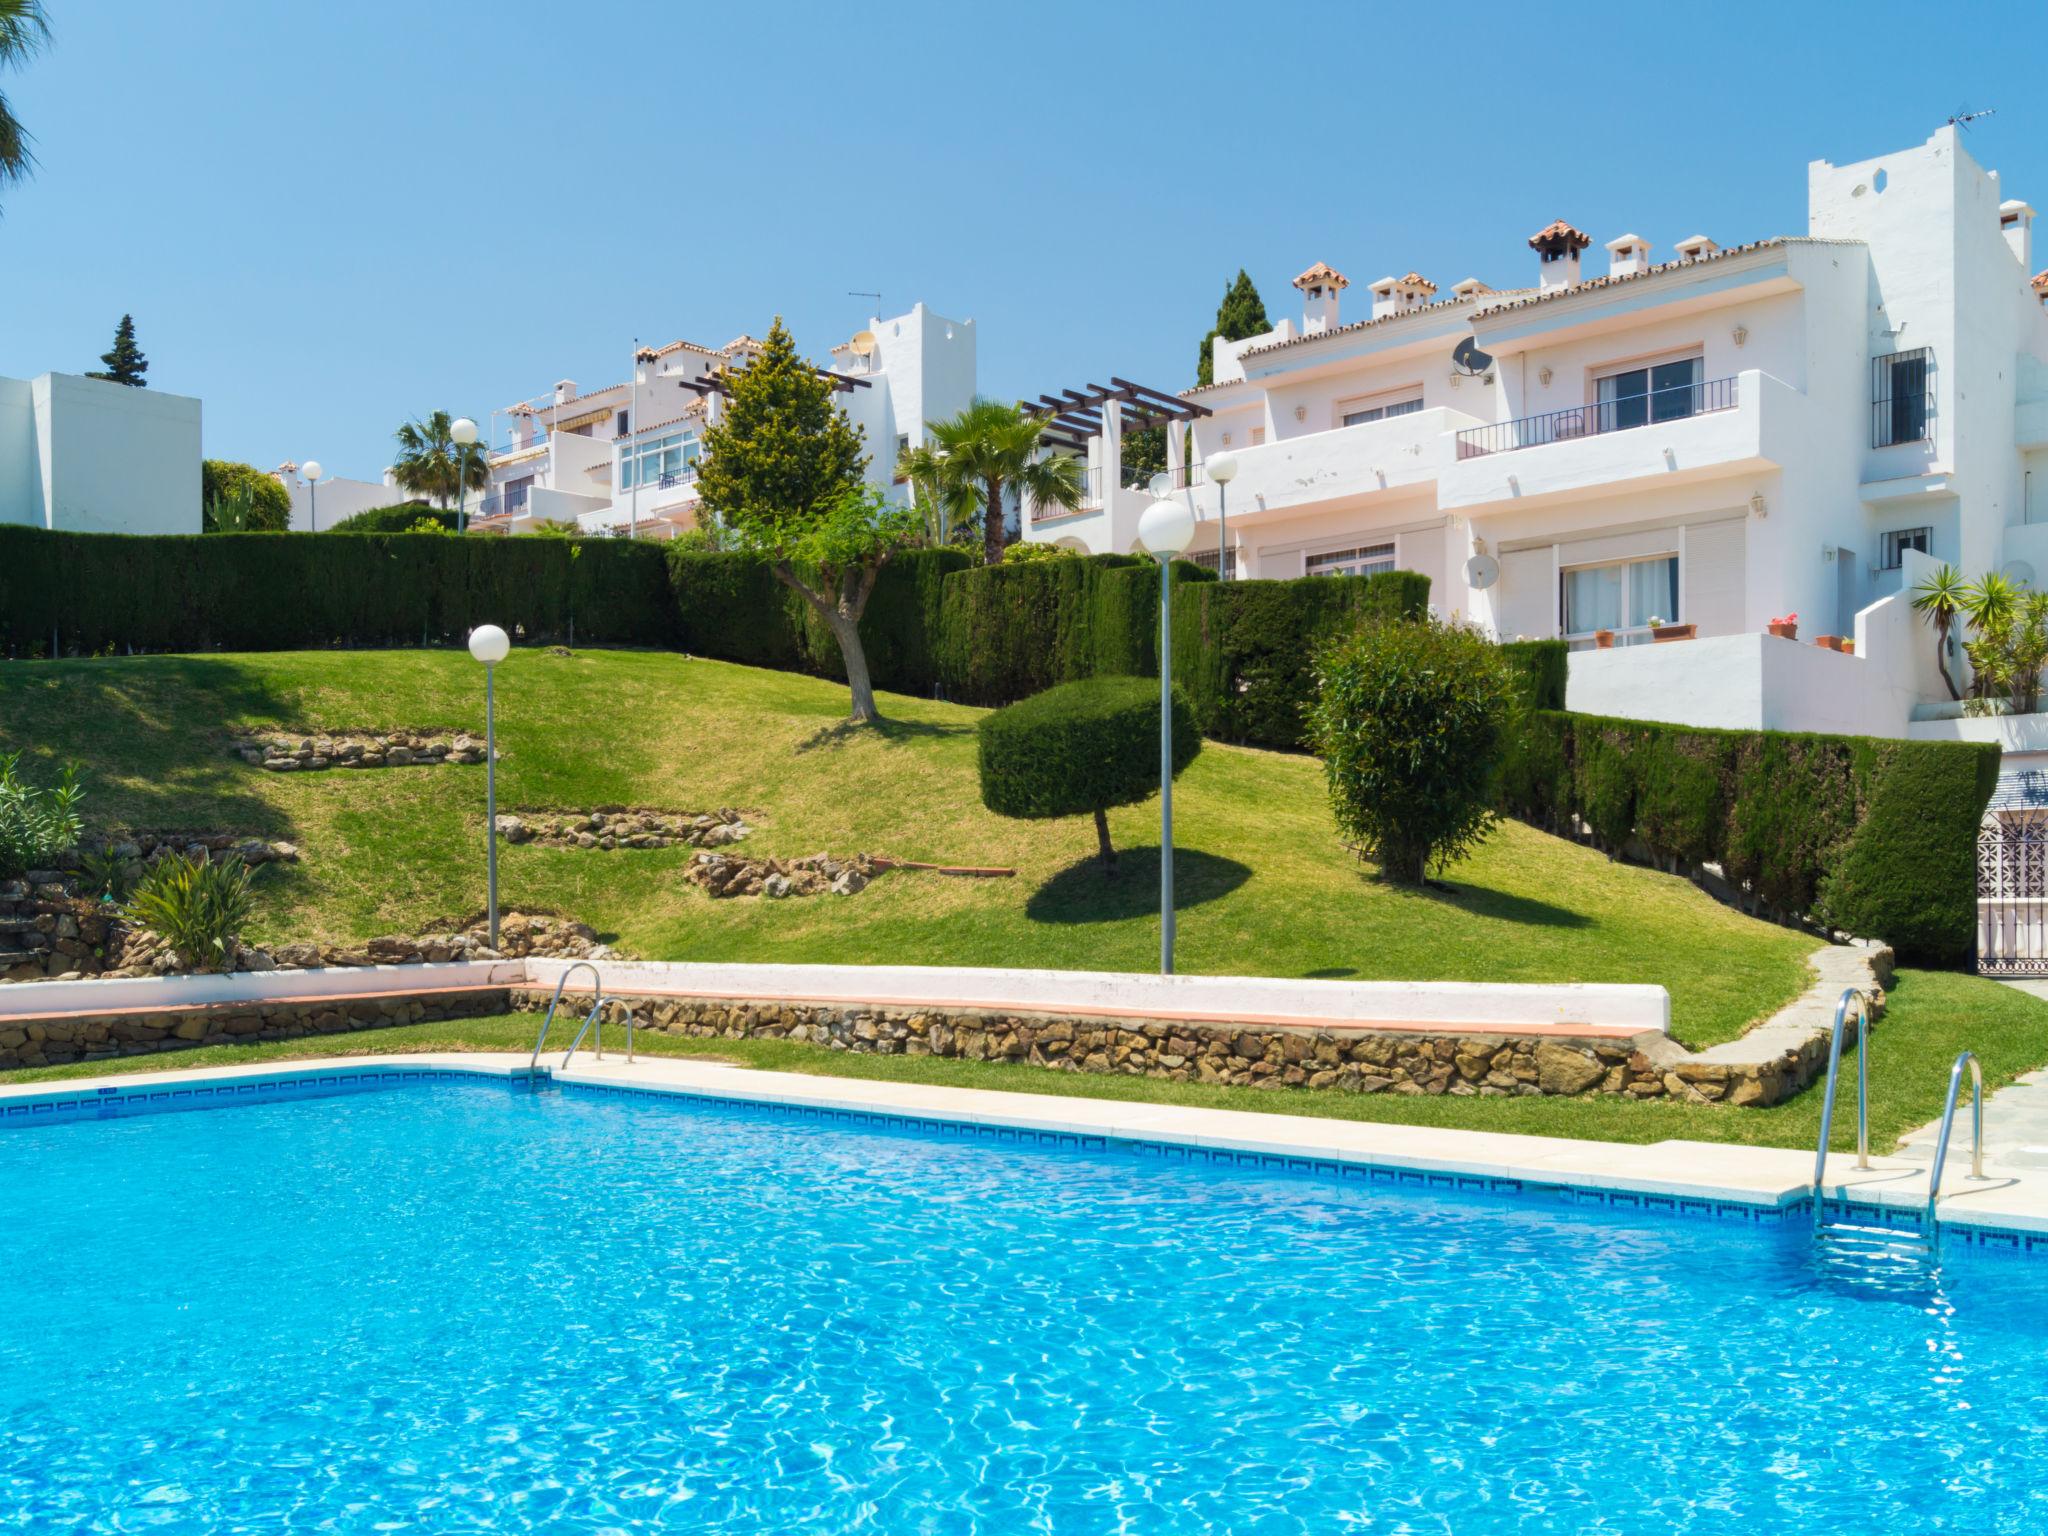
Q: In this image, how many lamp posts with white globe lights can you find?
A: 5